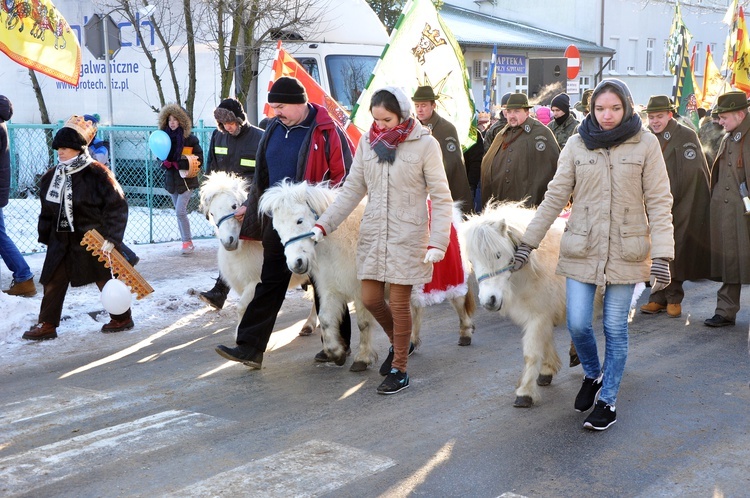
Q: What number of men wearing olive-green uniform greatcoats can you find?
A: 4